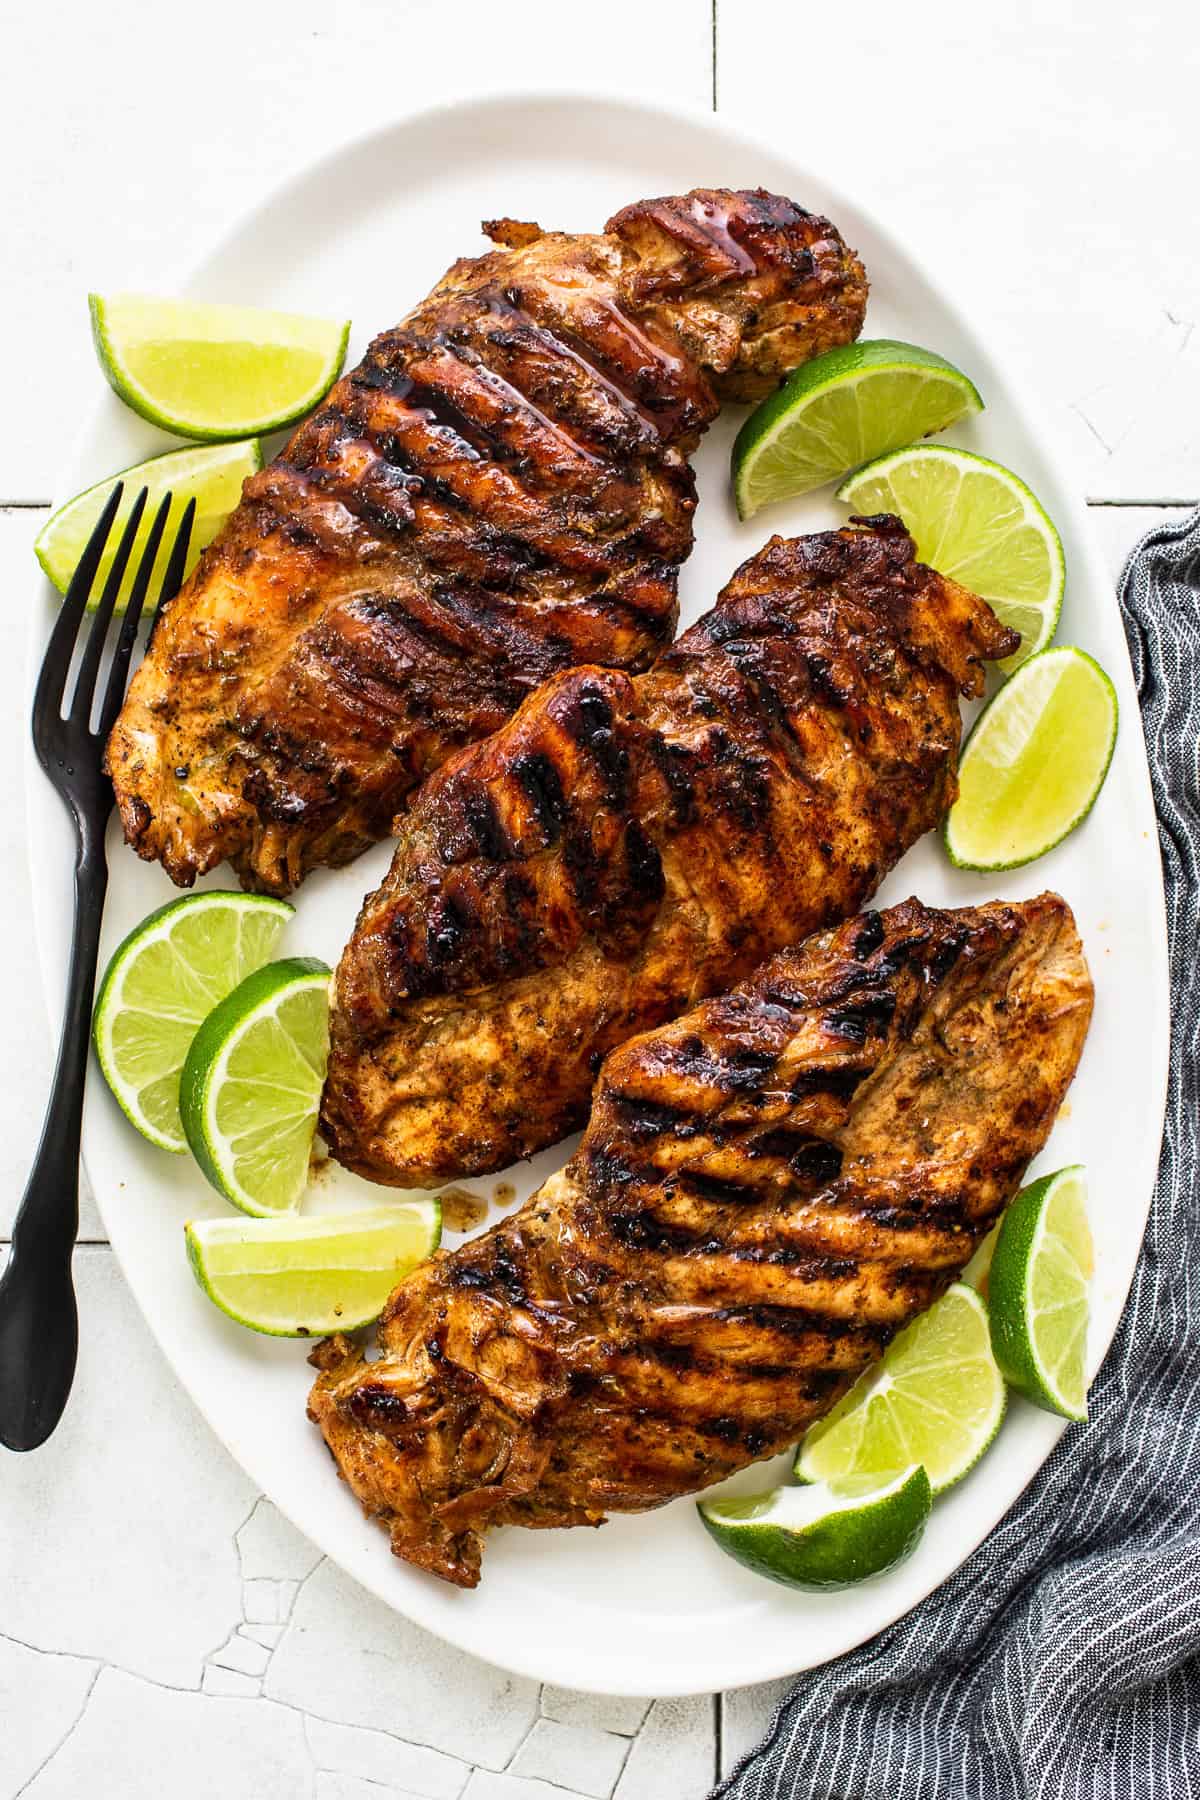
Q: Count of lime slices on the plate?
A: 11